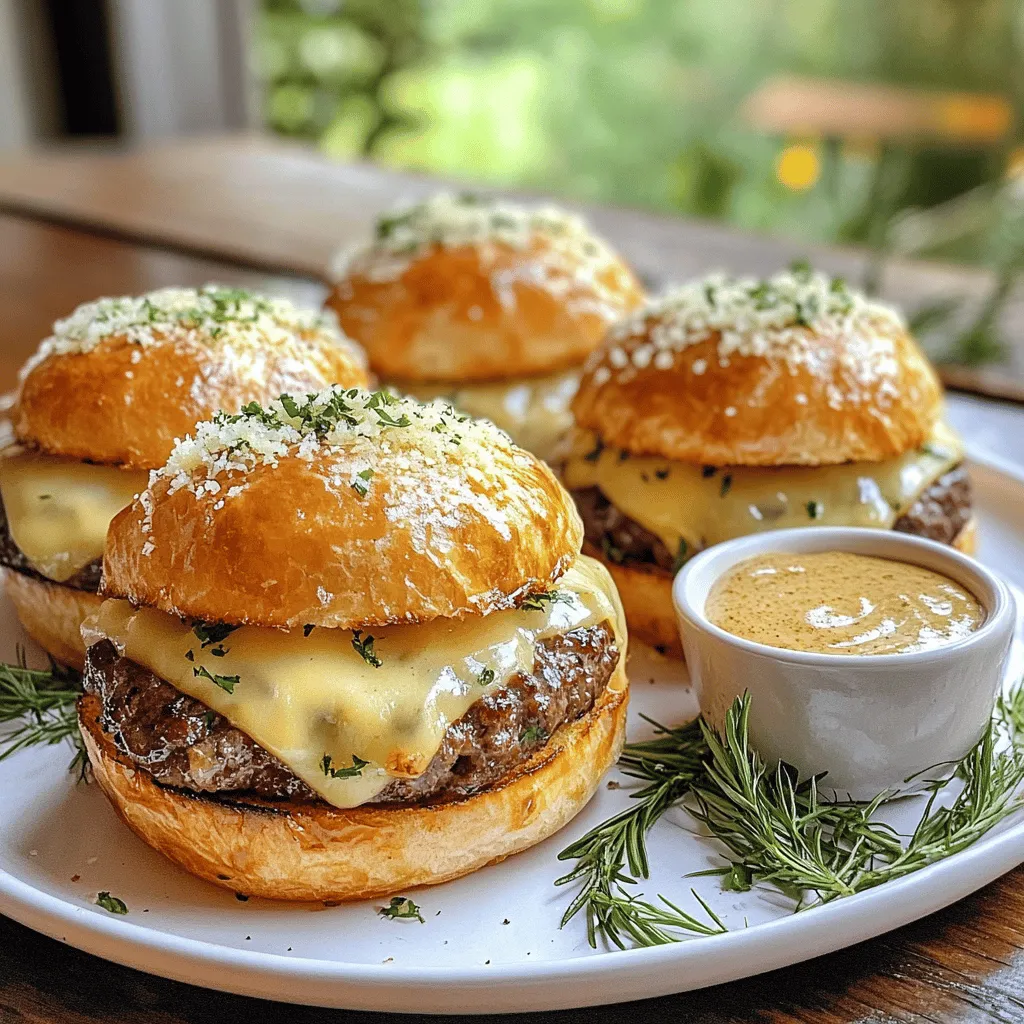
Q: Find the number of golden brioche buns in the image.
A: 4